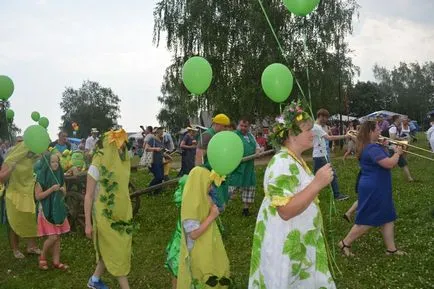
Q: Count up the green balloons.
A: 9